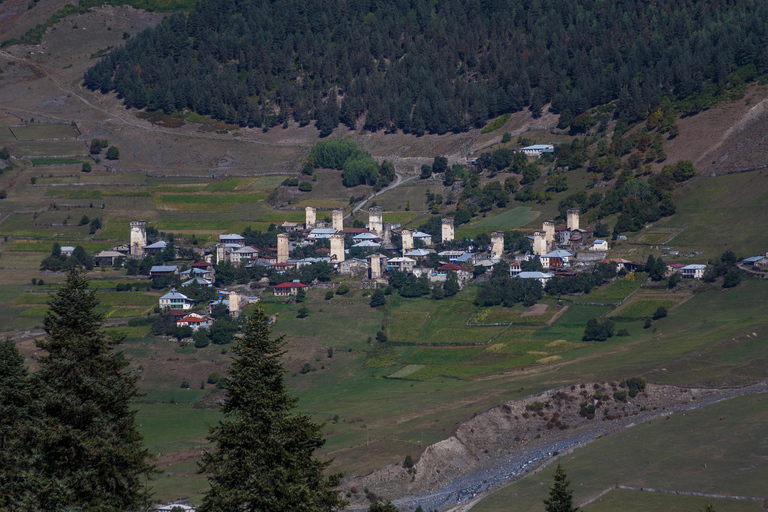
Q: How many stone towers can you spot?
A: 14